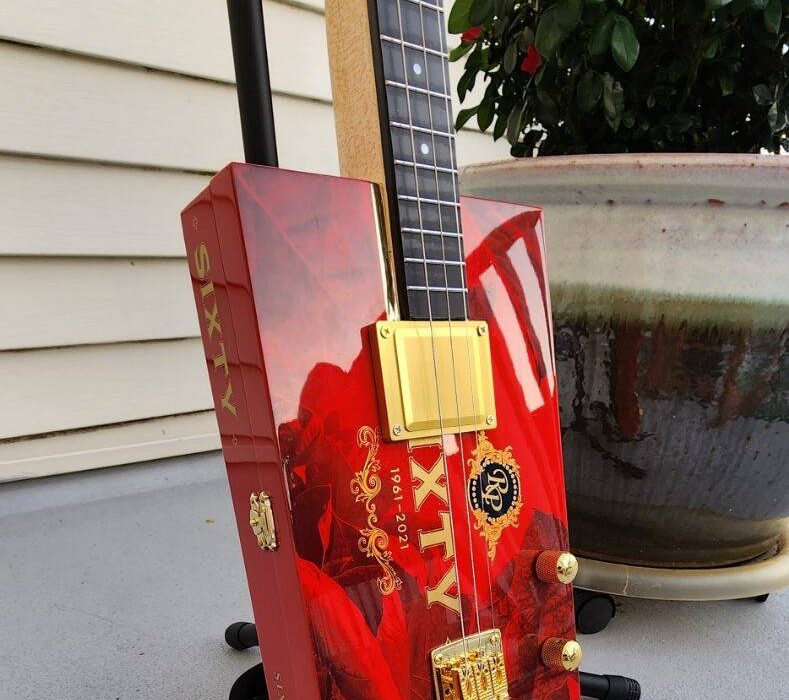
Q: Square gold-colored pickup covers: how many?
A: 1